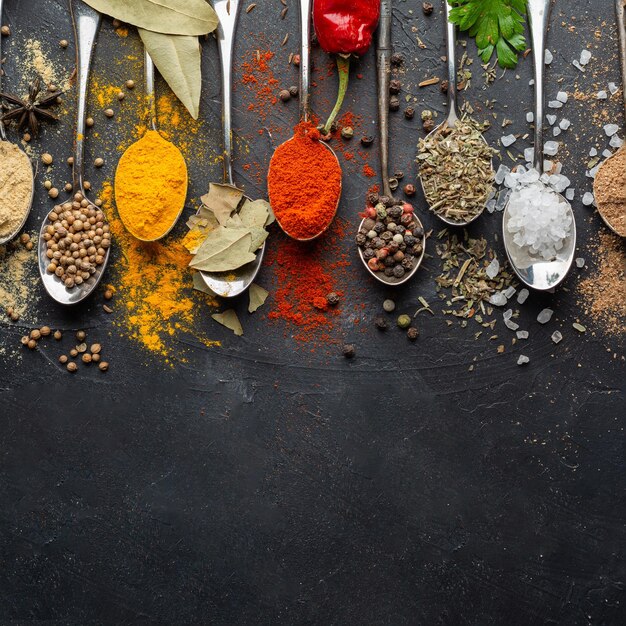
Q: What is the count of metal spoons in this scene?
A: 9